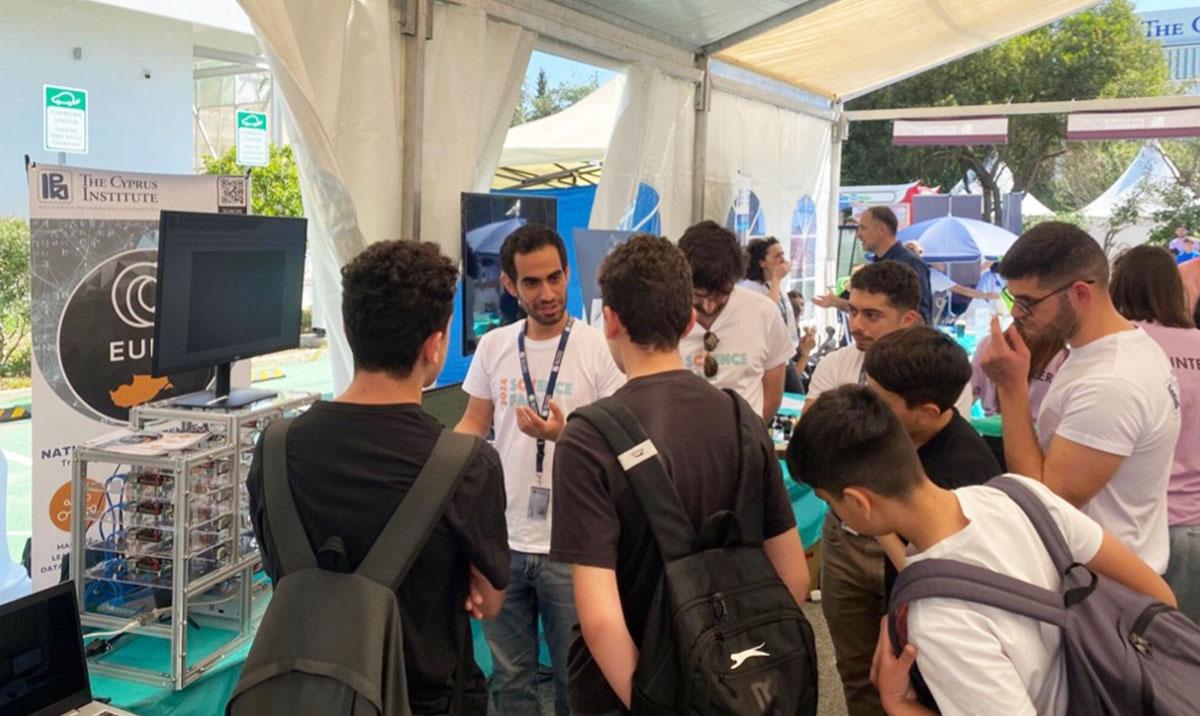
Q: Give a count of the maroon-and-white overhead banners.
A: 2